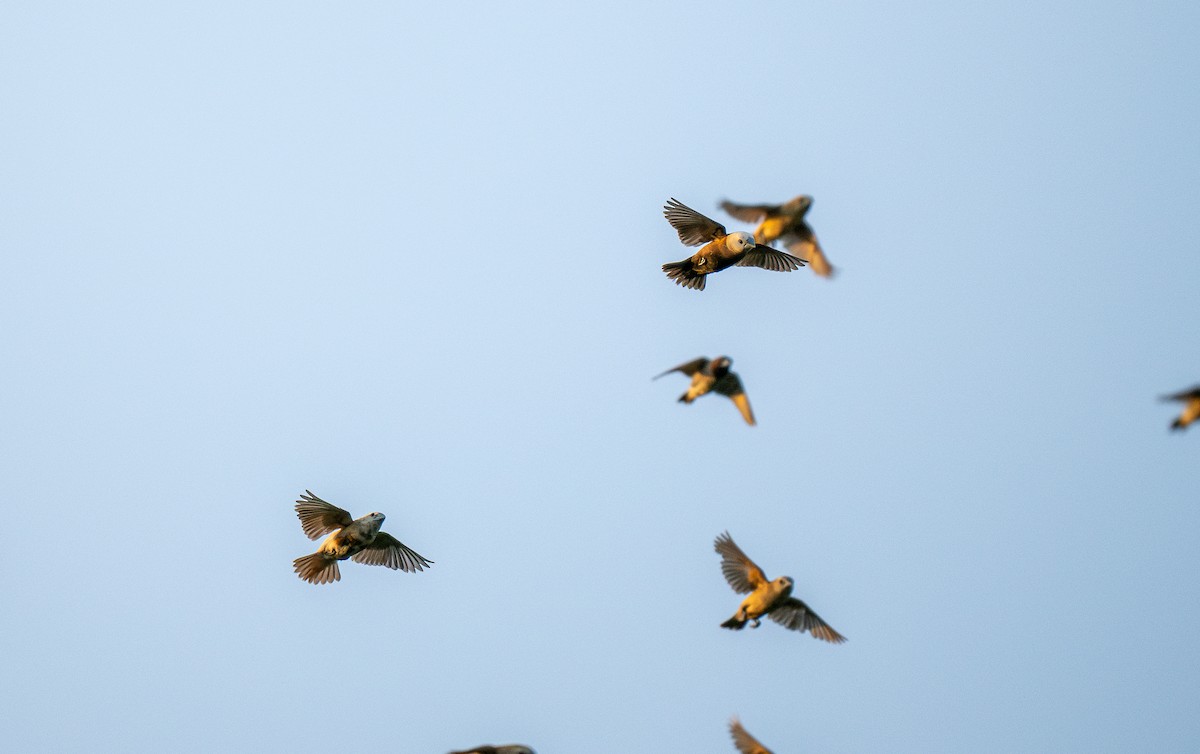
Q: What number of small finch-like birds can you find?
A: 8